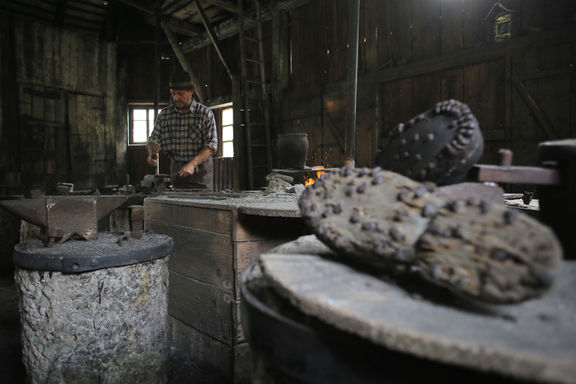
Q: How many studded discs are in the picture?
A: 3